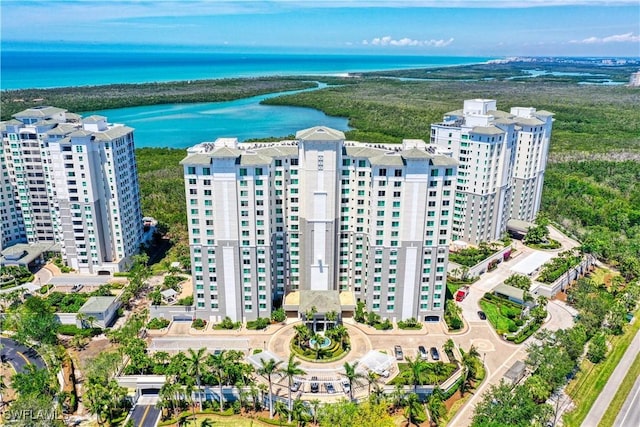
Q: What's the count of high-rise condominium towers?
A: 3